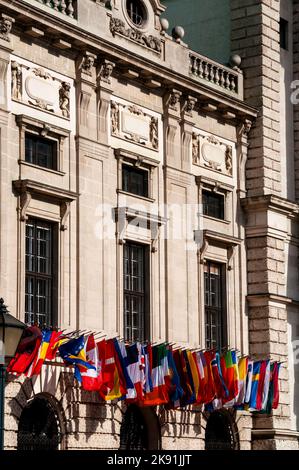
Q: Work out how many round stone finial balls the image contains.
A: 3